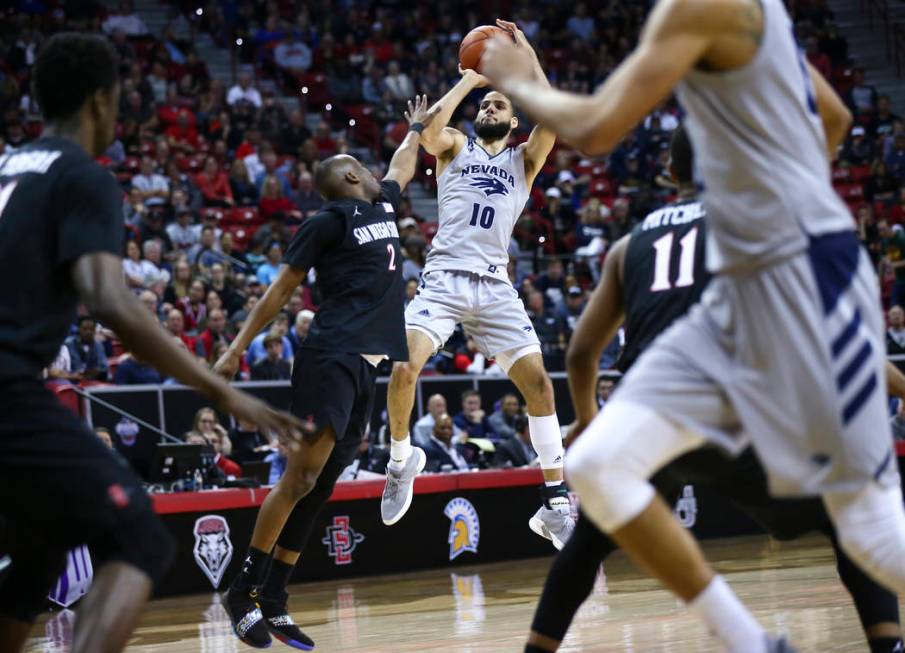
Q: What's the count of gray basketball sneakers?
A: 2